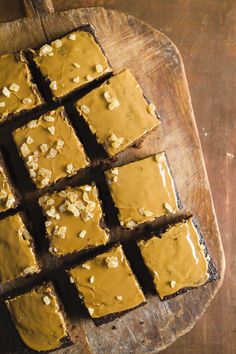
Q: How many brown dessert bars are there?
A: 11